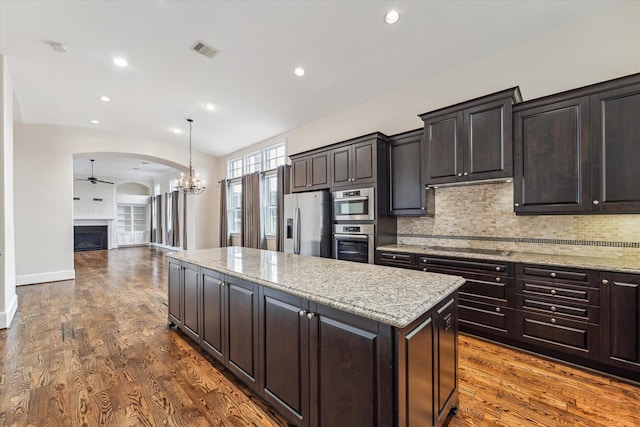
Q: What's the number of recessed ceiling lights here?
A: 7